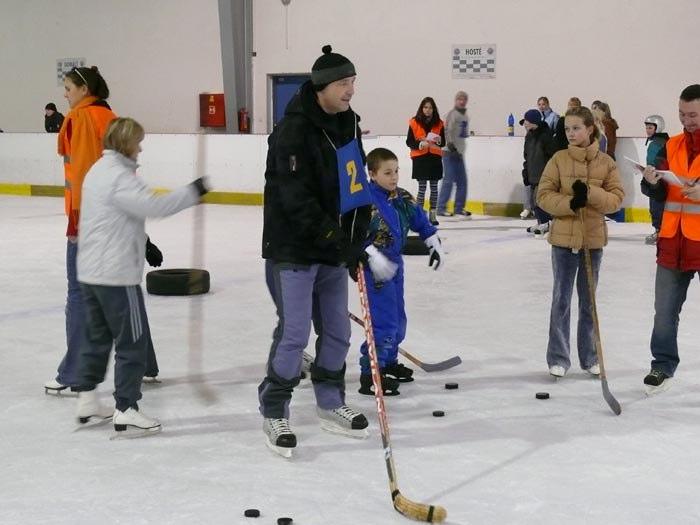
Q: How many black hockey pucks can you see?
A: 5